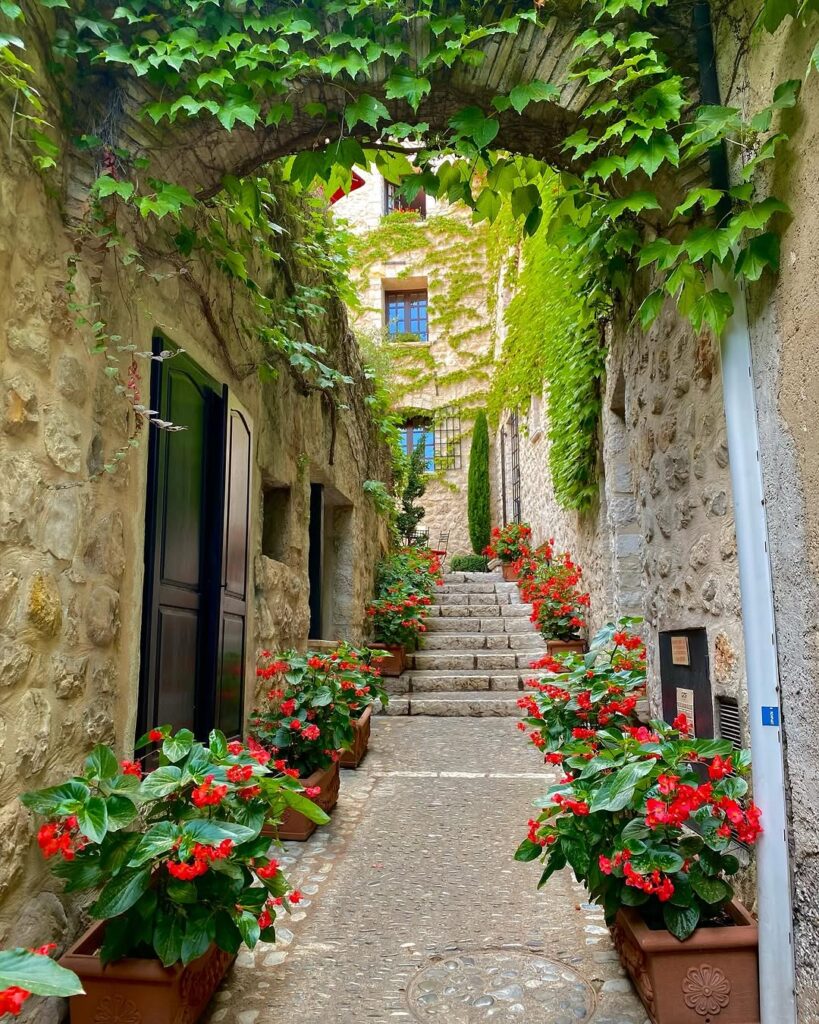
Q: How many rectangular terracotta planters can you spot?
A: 7